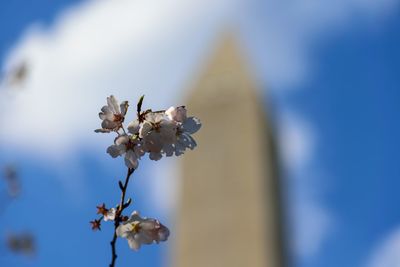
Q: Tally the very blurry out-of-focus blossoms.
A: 3